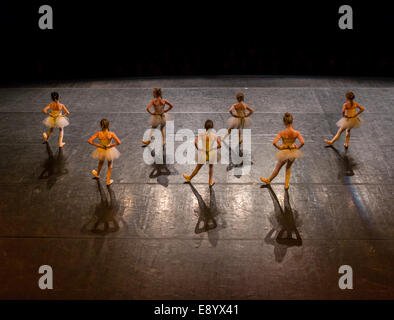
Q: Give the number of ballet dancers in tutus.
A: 7